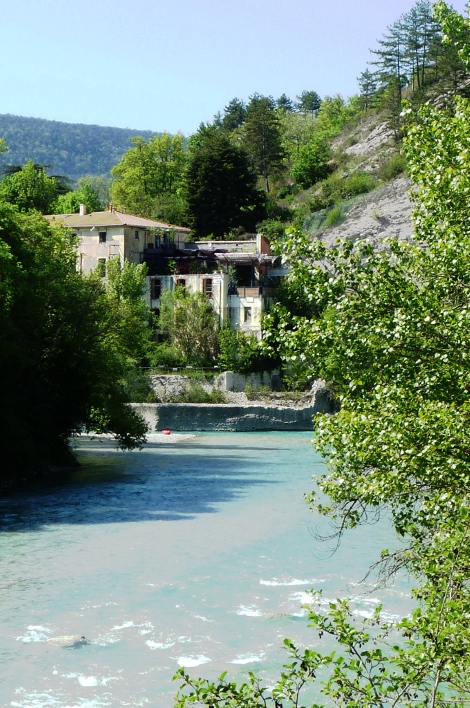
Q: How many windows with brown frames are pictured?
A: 3